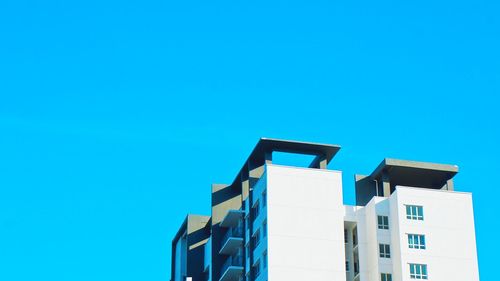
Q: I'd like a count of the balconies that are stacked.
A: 3